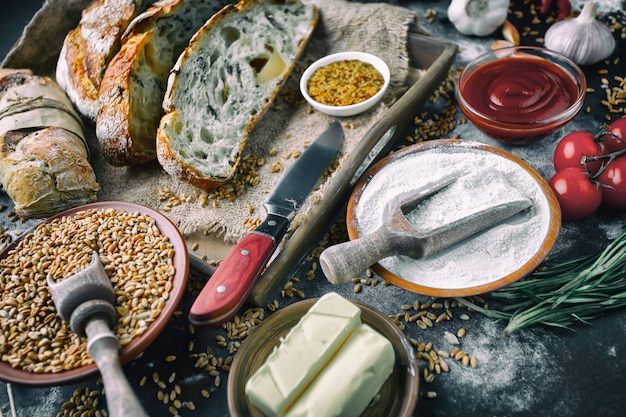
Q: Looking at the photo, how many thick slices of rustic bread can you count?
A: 3